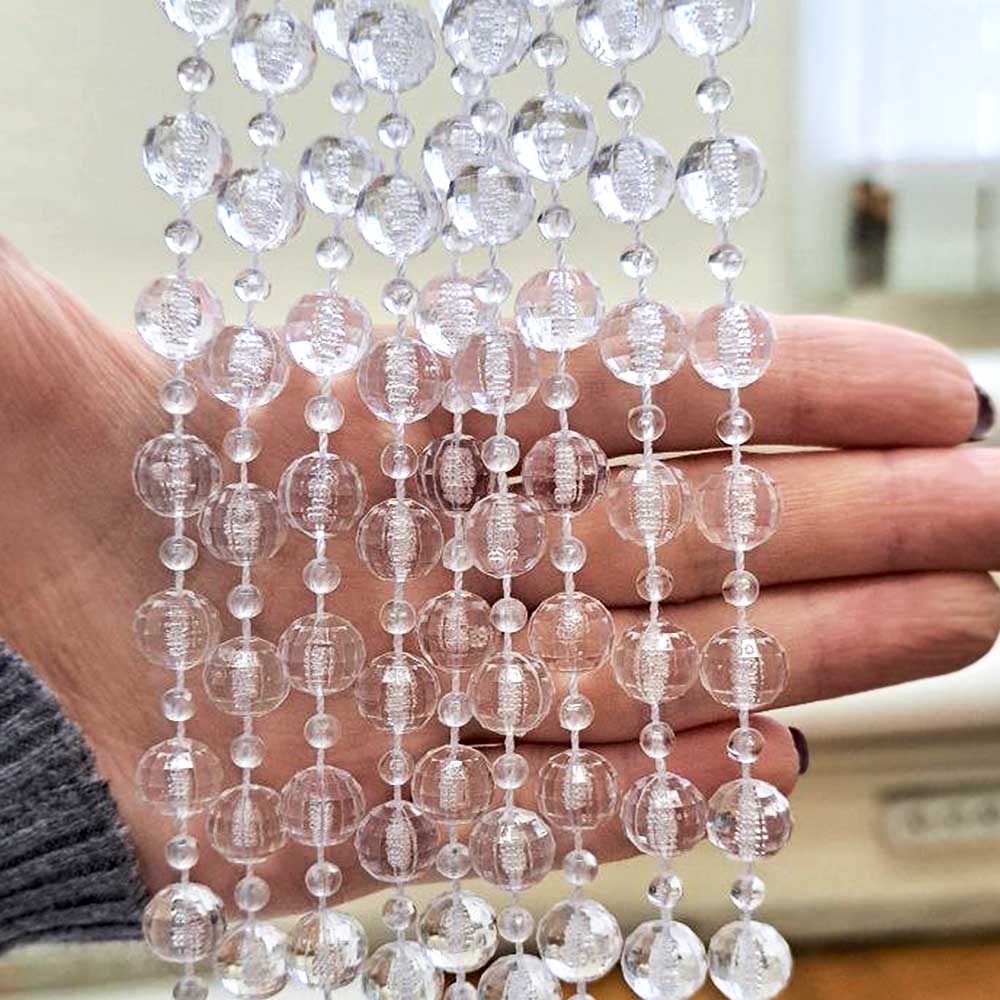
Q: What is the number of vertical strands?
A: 9